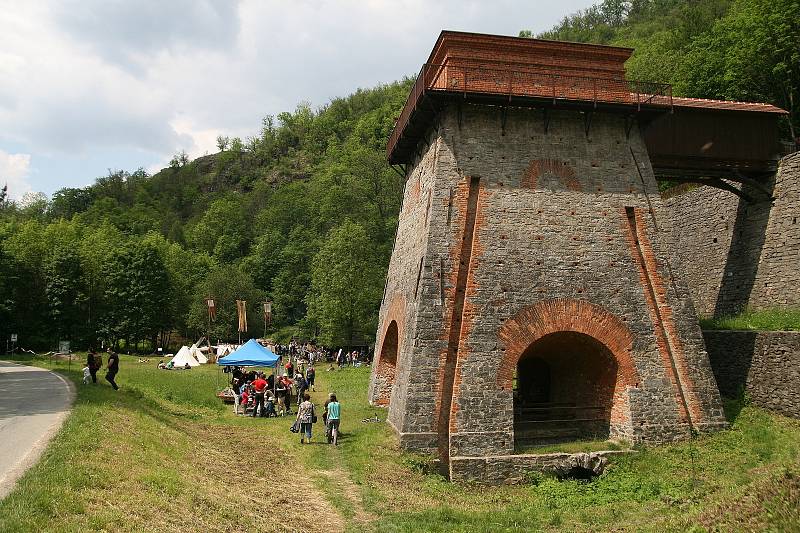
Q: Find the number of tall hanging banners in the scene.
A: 3